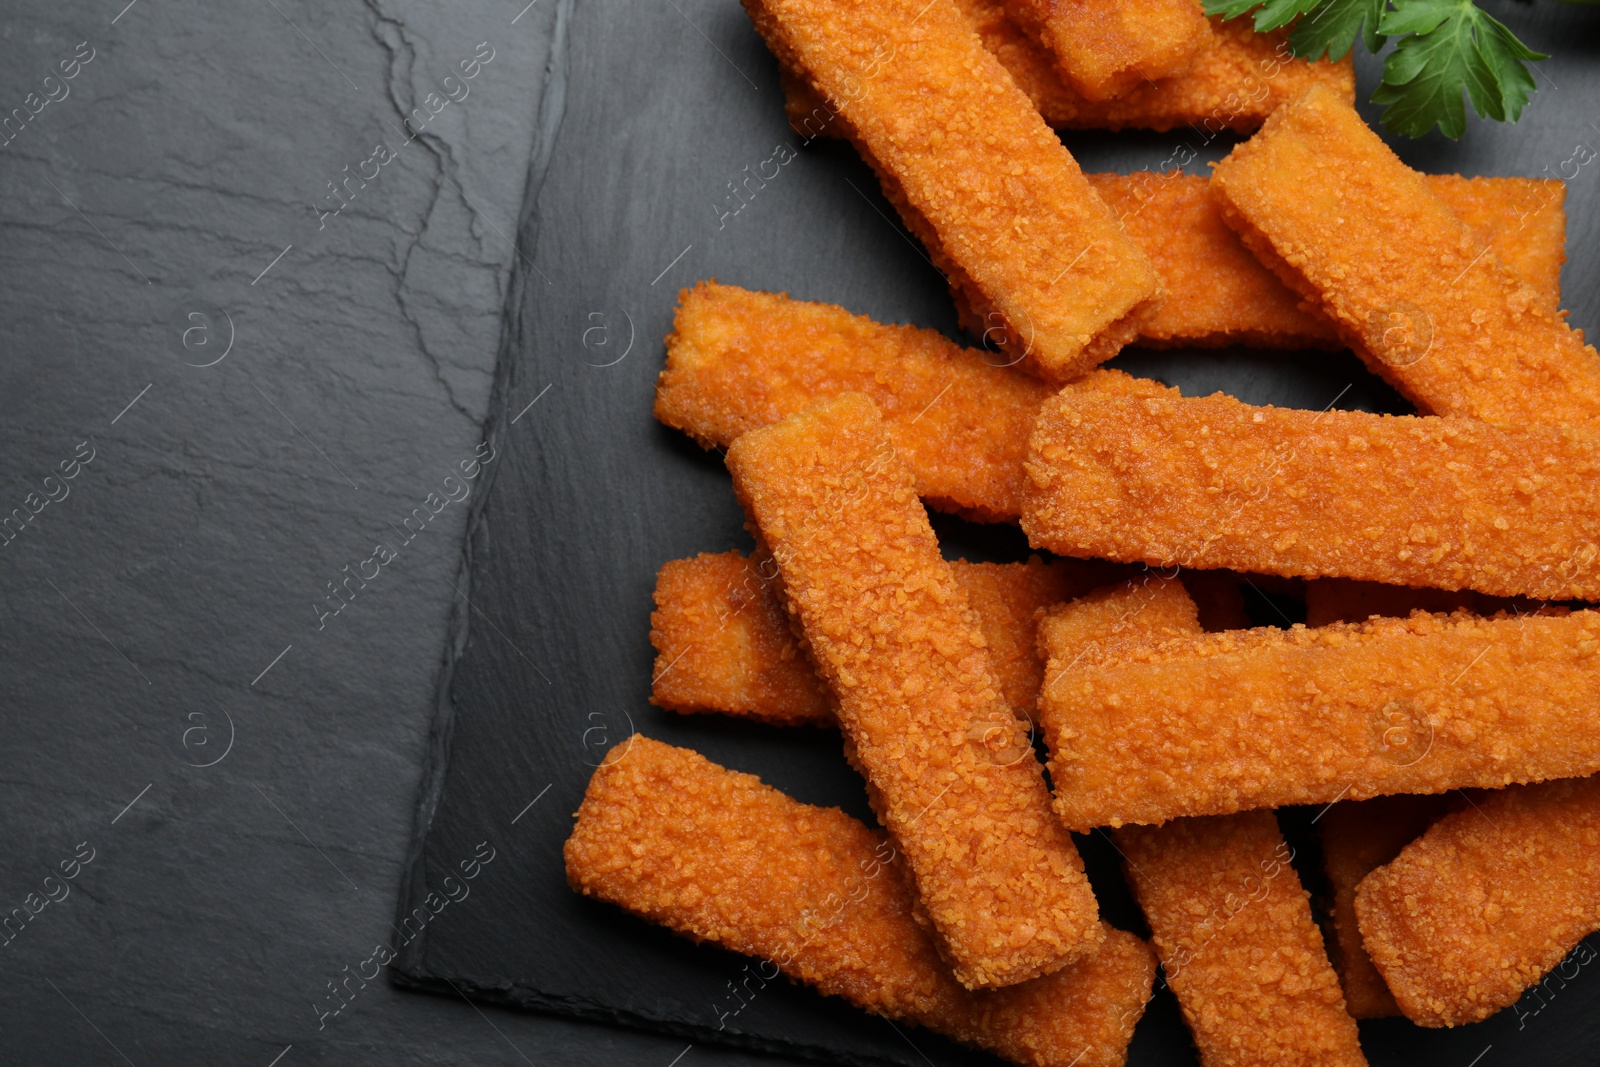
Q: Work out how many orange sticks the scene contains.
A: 14